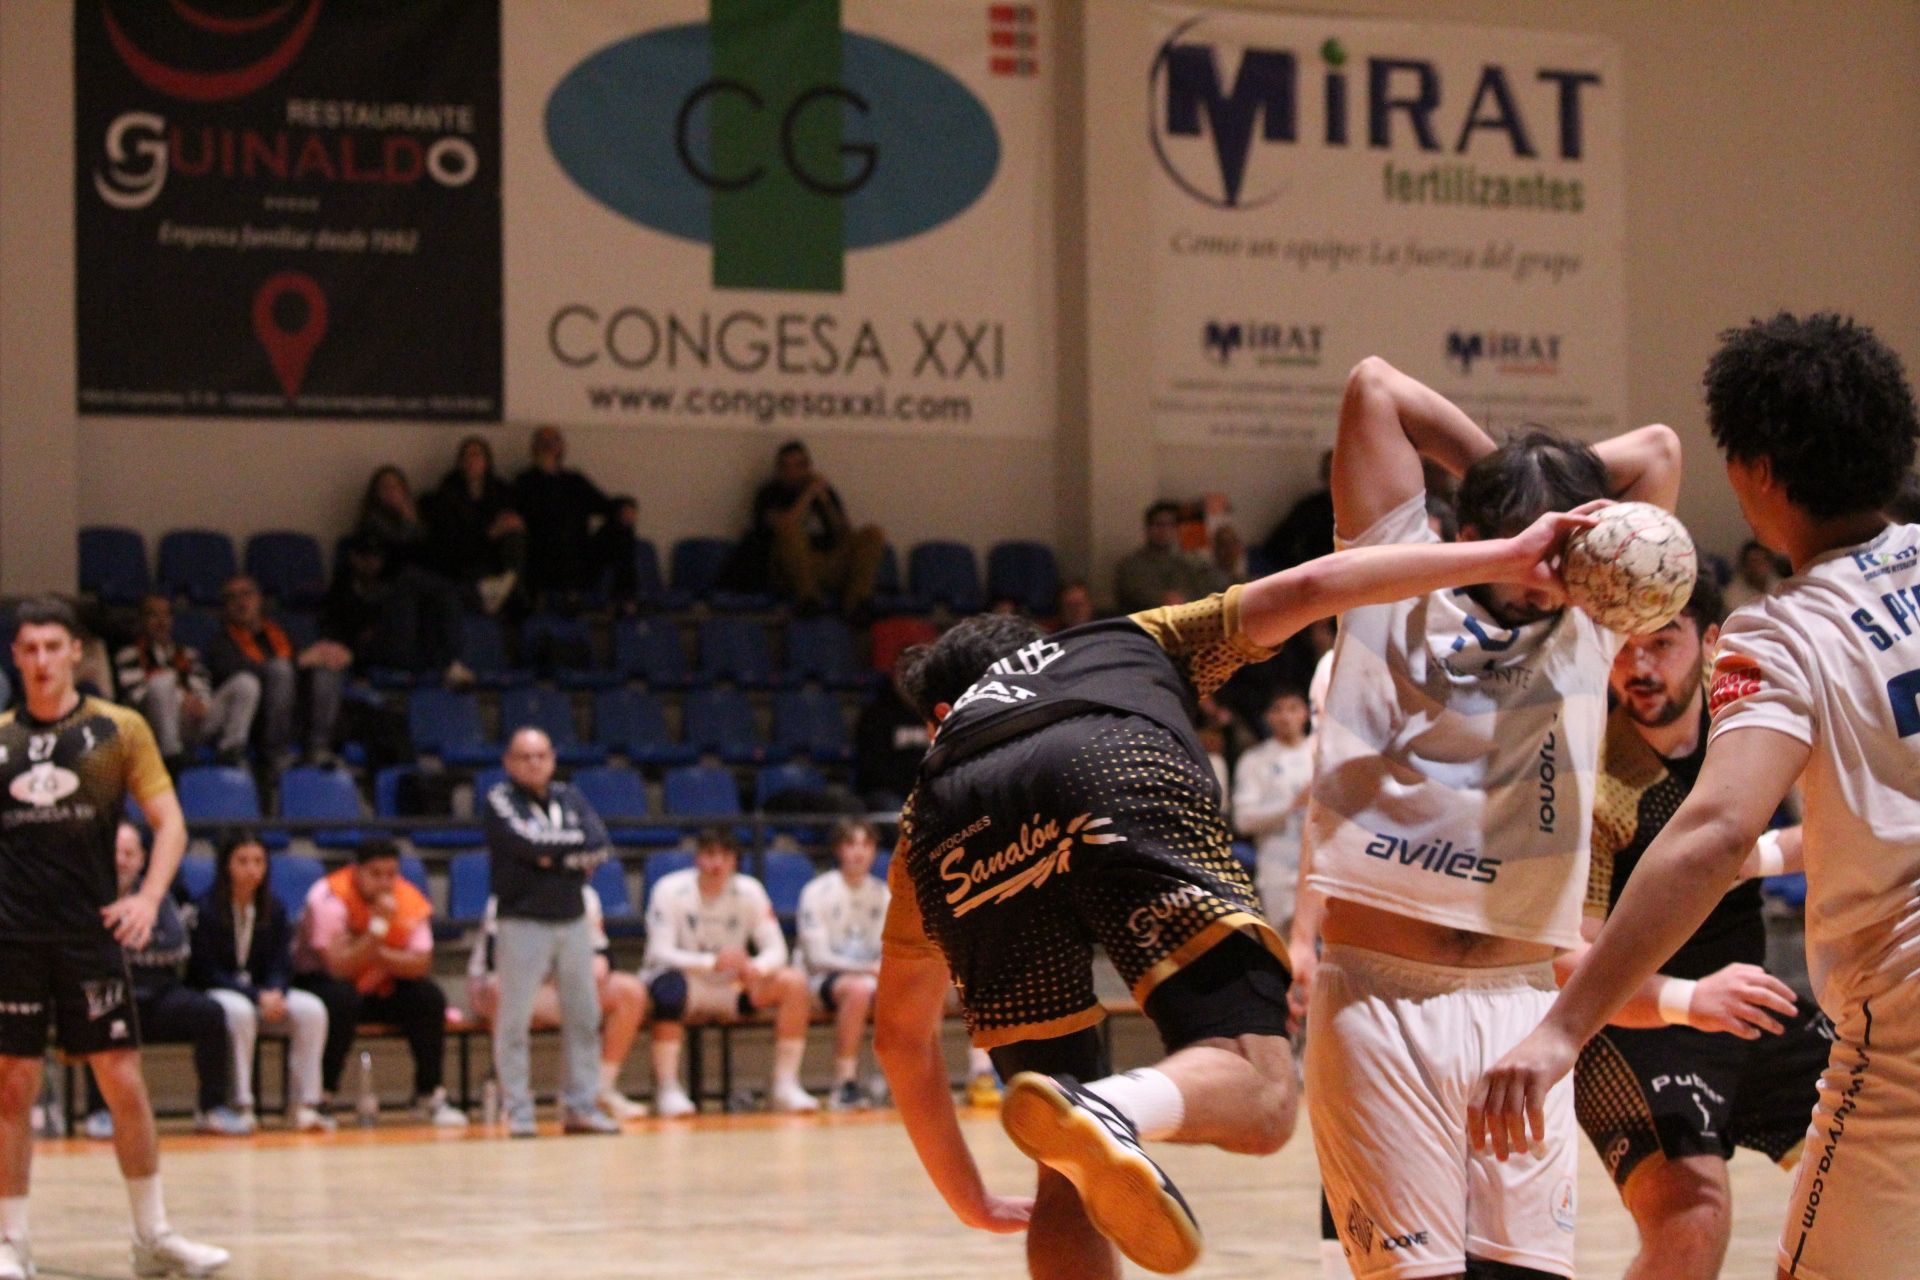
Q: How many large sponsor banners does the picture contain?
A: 3